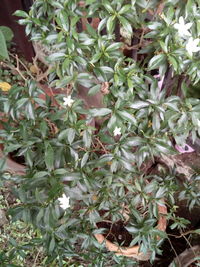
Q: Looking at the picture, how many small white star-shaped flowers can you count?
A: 5